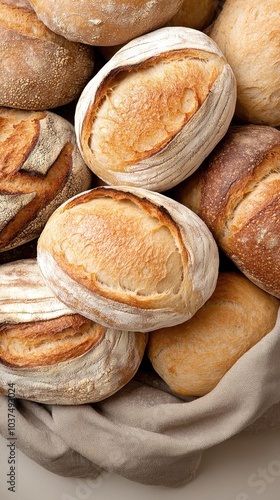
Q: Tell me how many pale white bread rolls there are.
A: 3